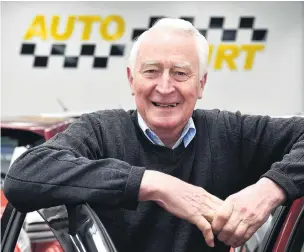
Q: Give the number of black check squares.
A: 15